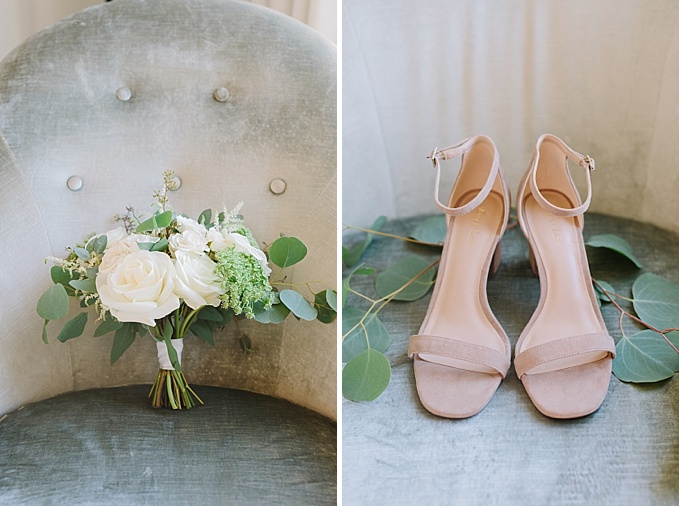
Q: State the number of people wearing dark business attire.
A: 0